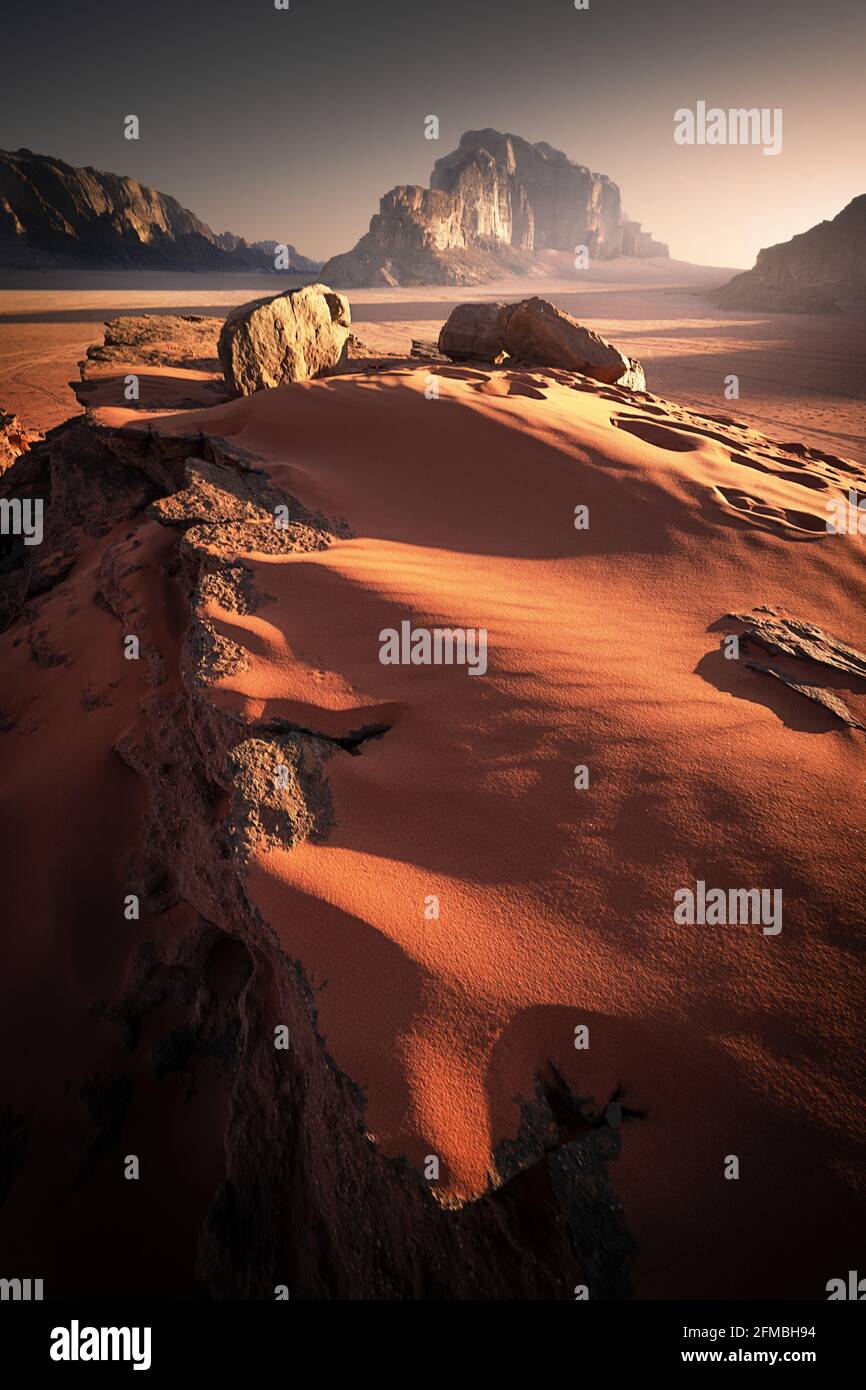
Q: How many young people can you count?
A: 0